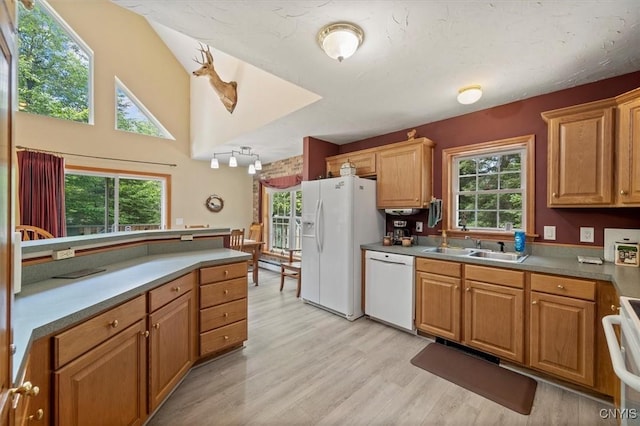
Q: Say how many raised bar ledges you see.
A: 1